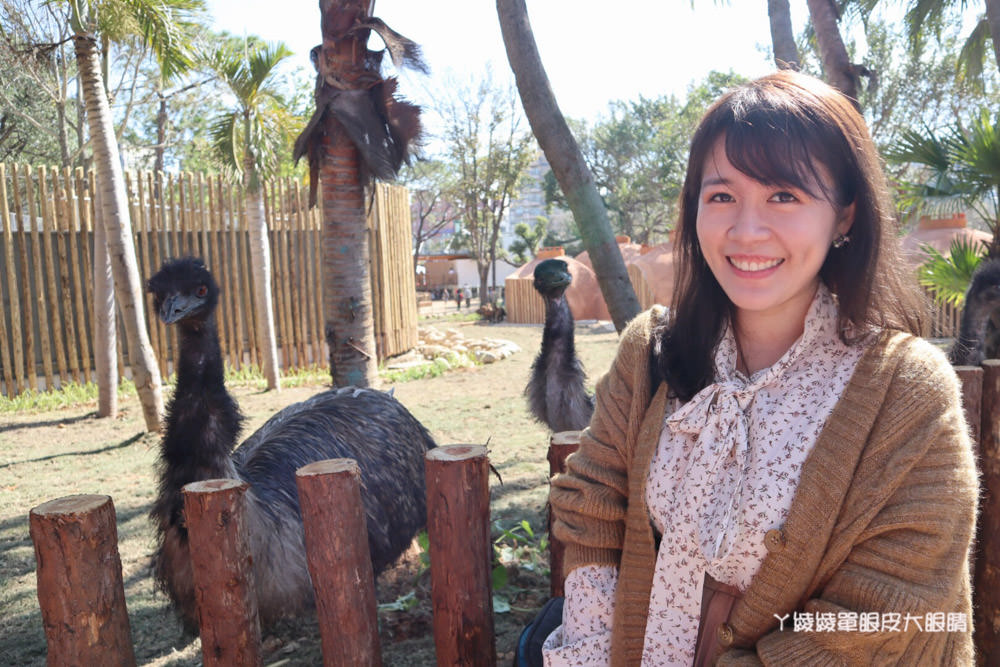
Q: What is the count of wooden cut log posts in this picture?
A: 7